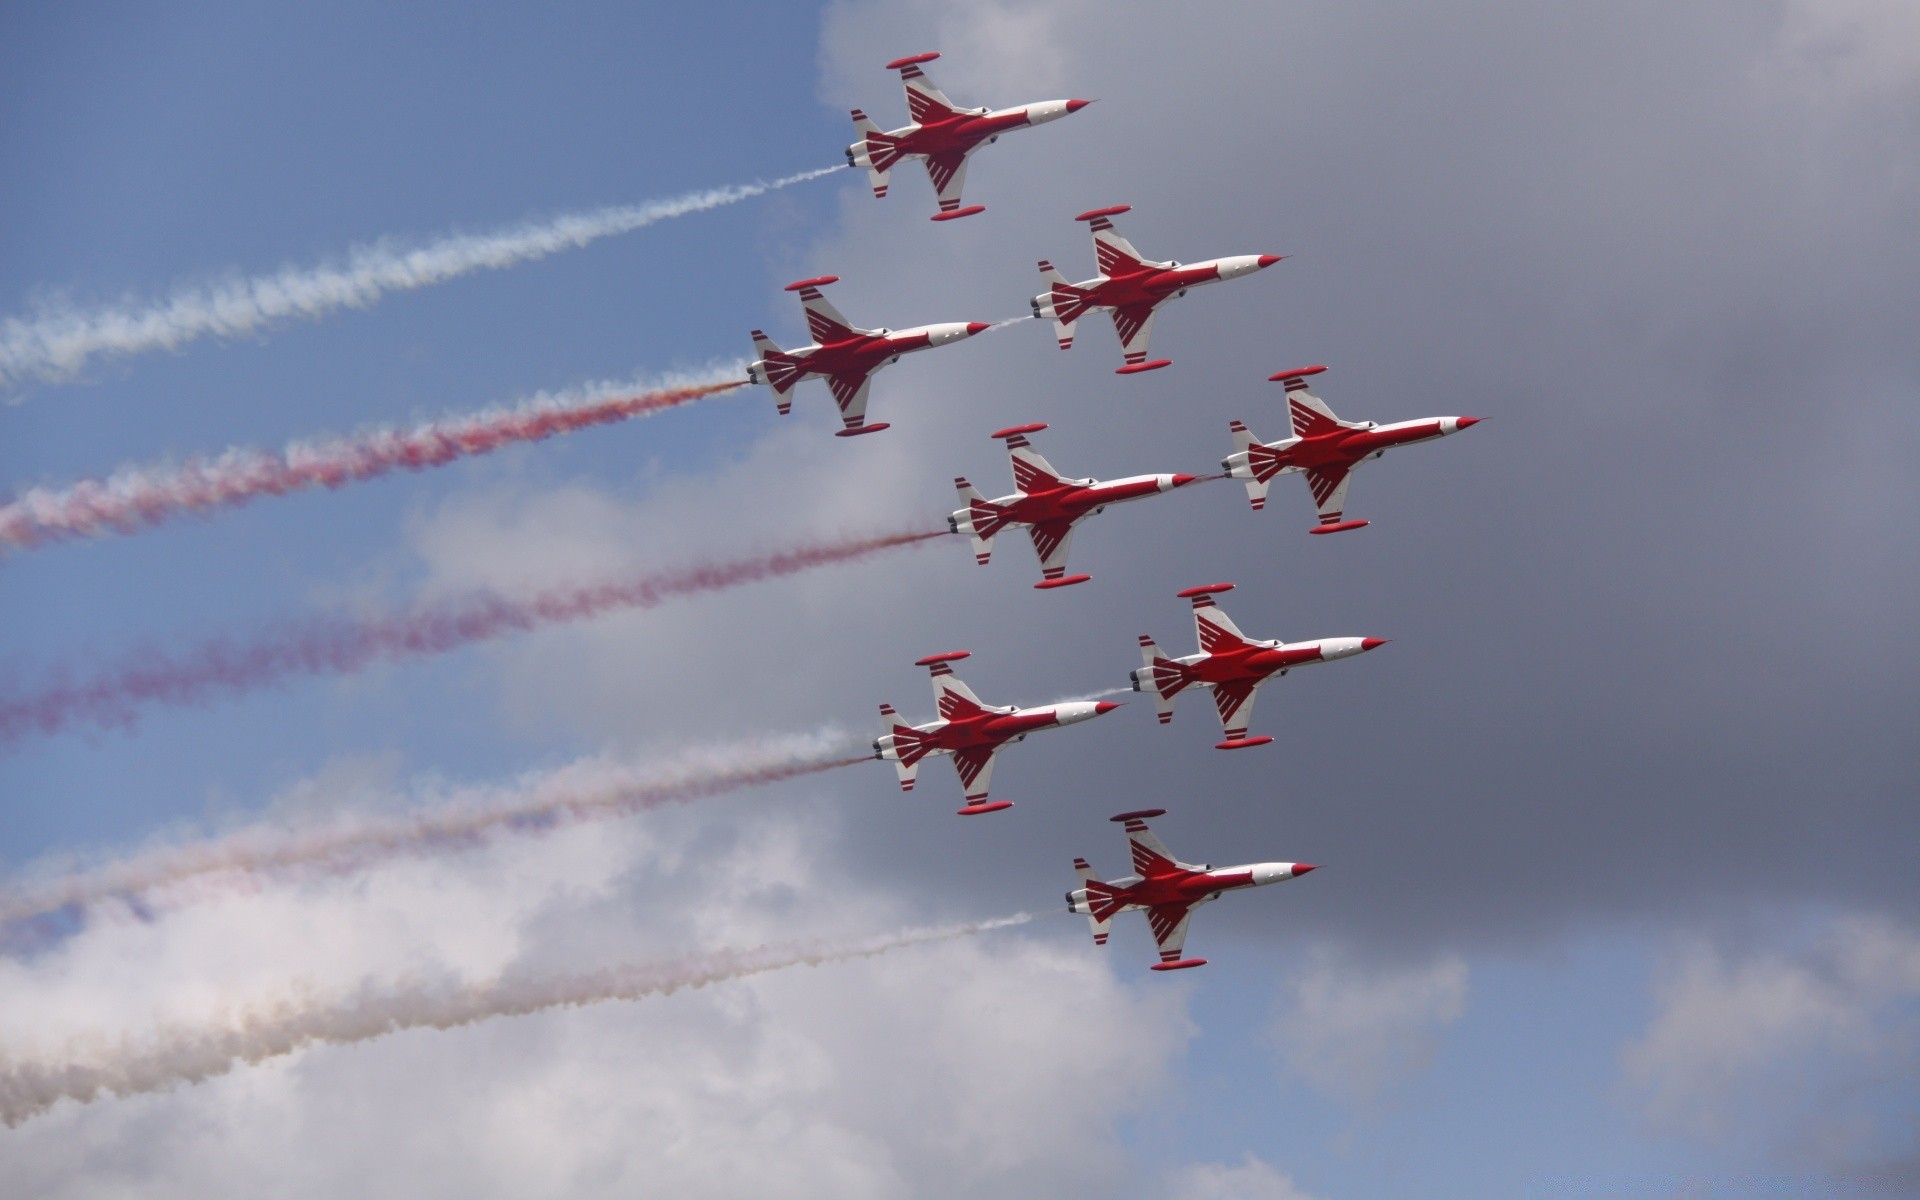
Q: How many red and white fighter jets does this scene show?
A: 8